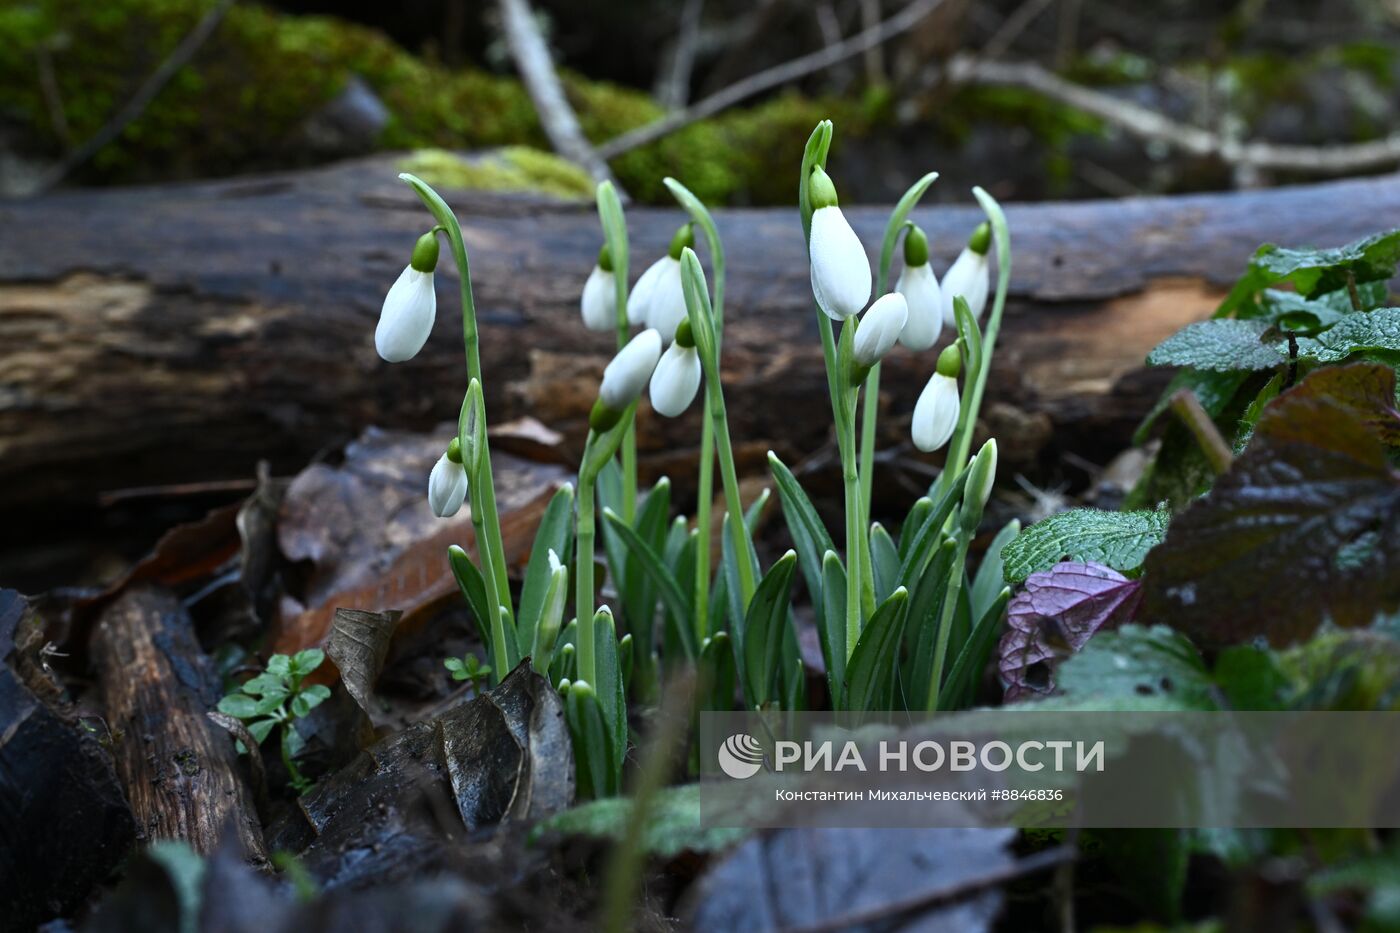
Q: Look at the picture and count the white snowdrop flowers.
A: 11